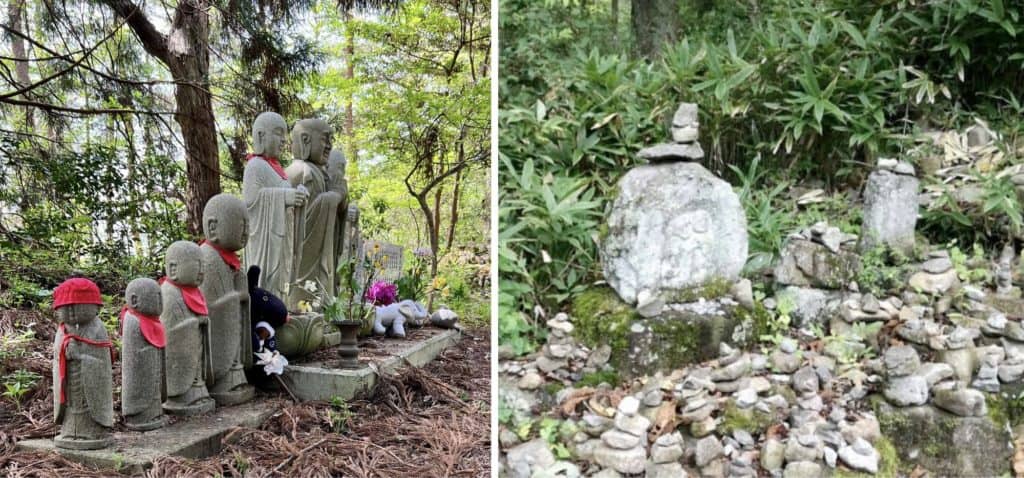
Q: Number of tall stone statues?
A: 3